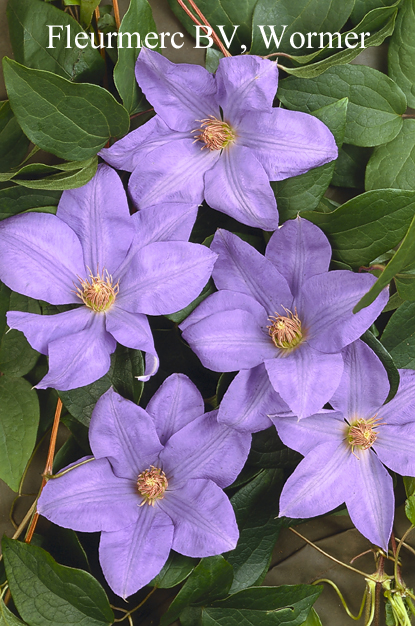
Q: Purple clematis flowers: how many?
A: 5